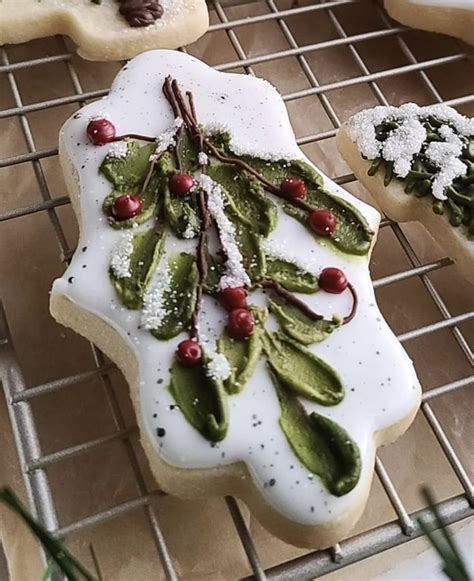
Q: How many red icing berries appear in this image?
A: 9